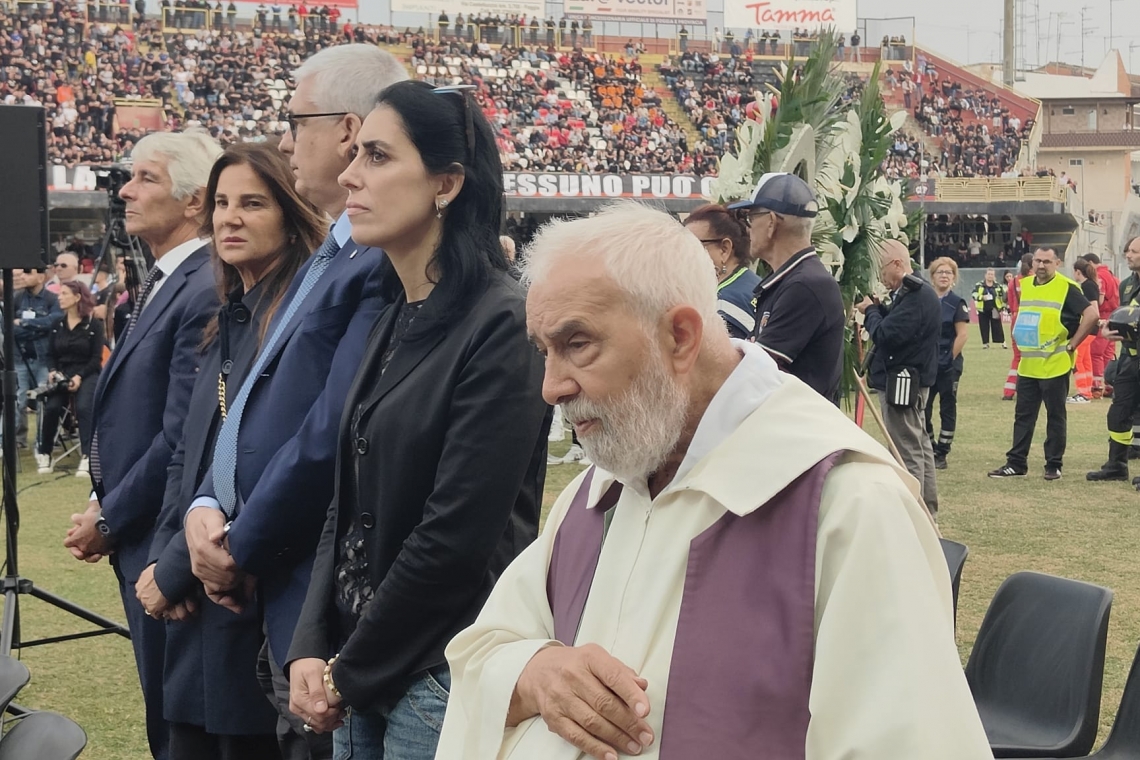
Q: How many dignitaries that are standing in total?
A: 4